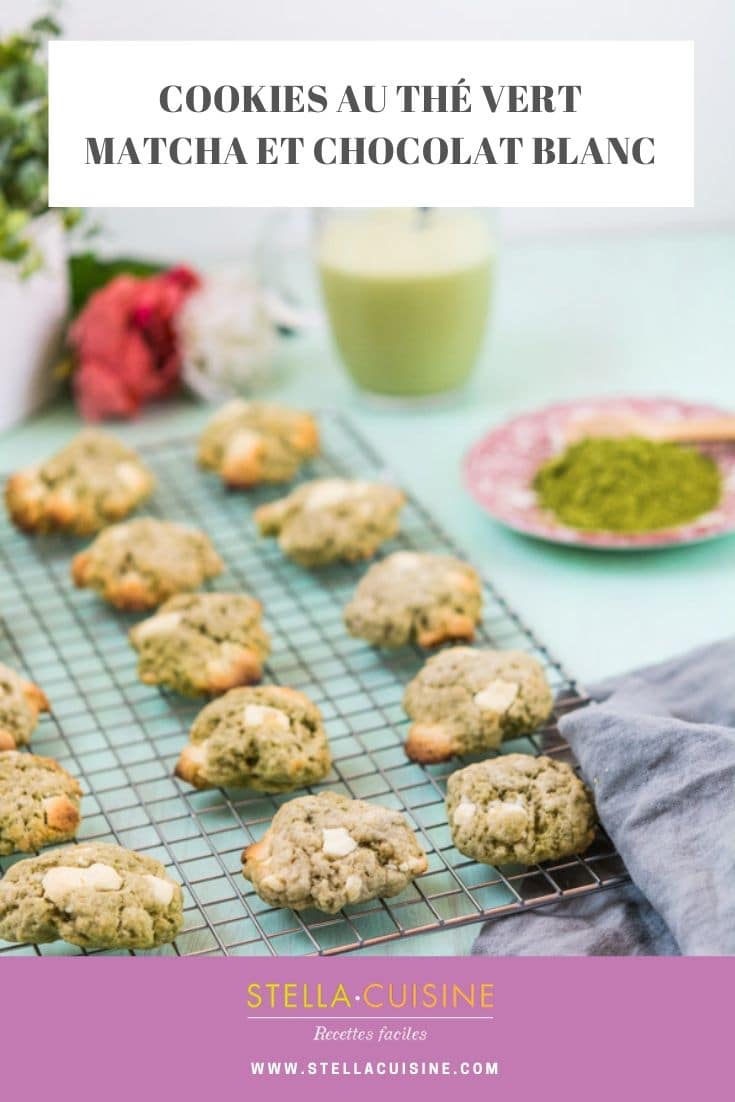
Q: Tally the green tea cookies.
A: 13